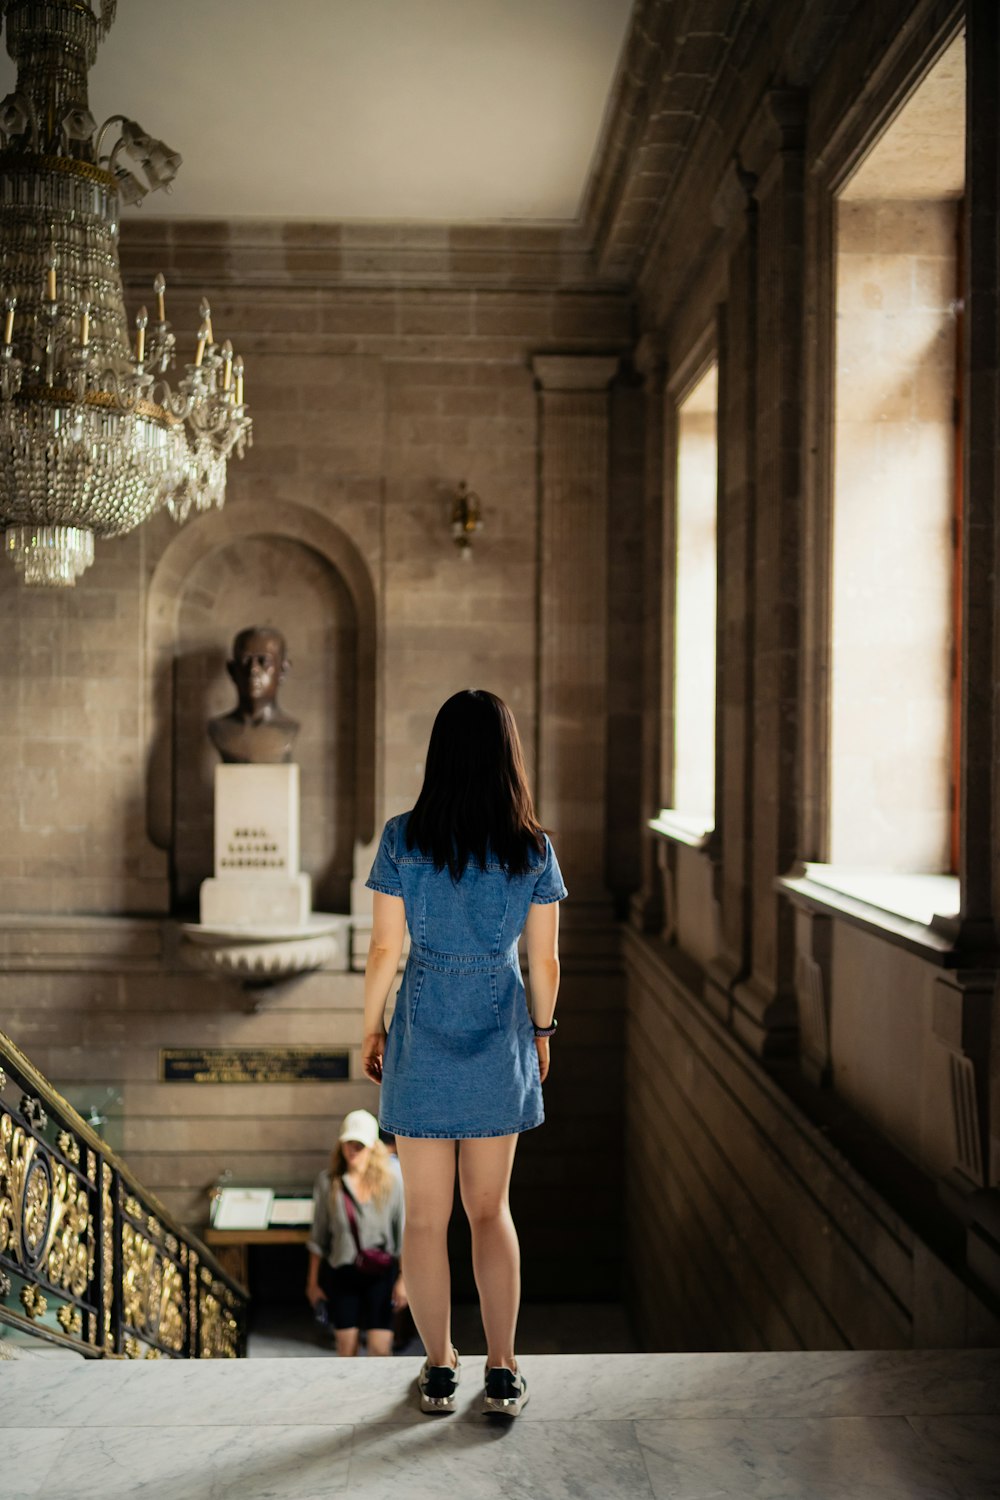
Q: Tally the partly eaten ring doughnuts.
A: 0